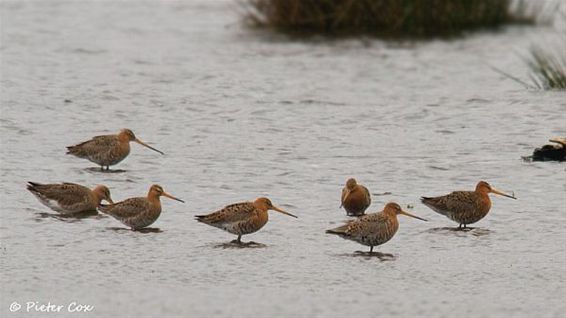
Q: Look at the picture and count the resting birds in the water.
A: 7